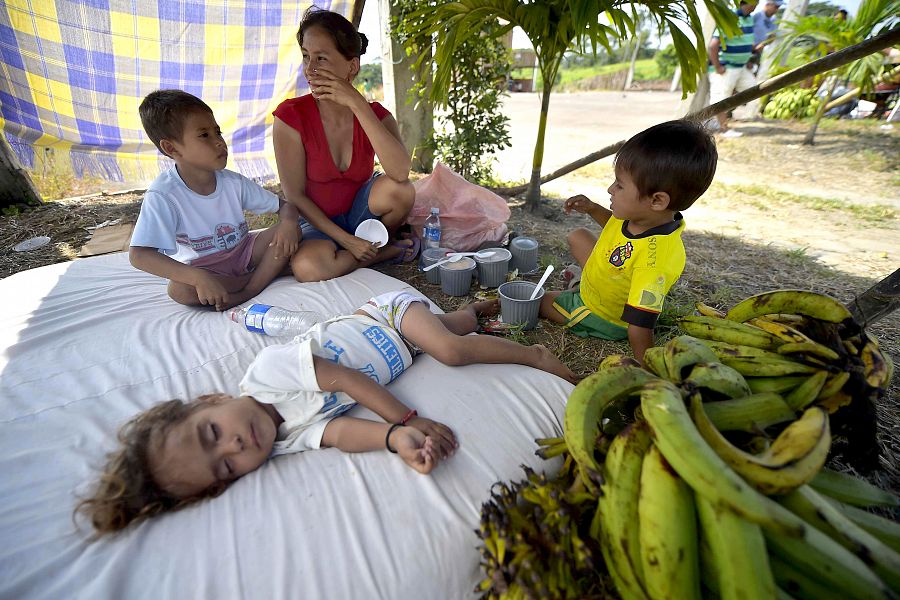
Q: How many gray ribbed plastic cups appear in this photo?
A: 5